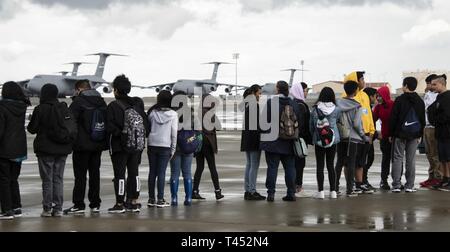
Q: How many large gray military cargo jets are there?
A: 5